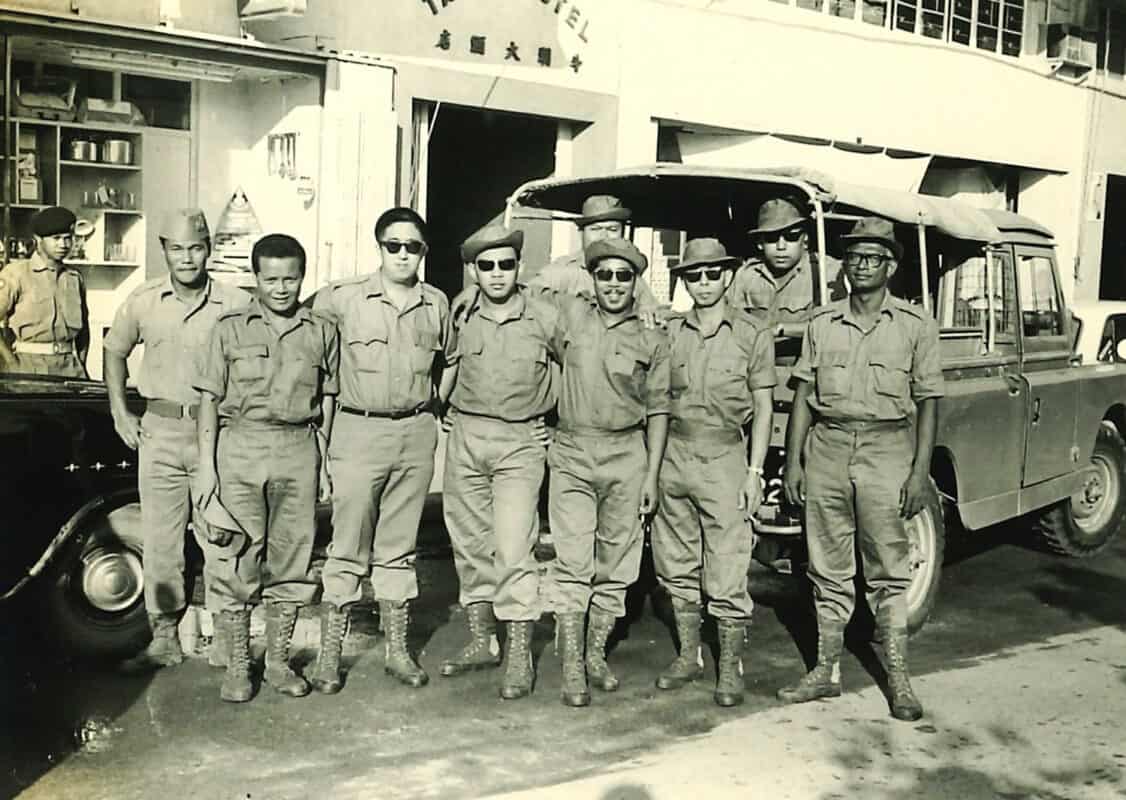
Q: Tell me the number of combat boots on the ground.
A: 14